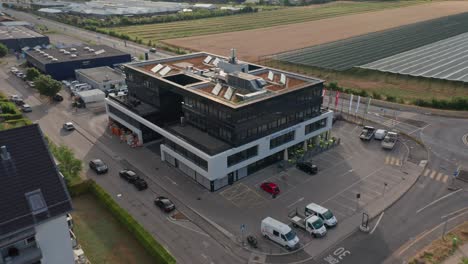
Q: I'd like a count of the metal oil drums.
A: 0